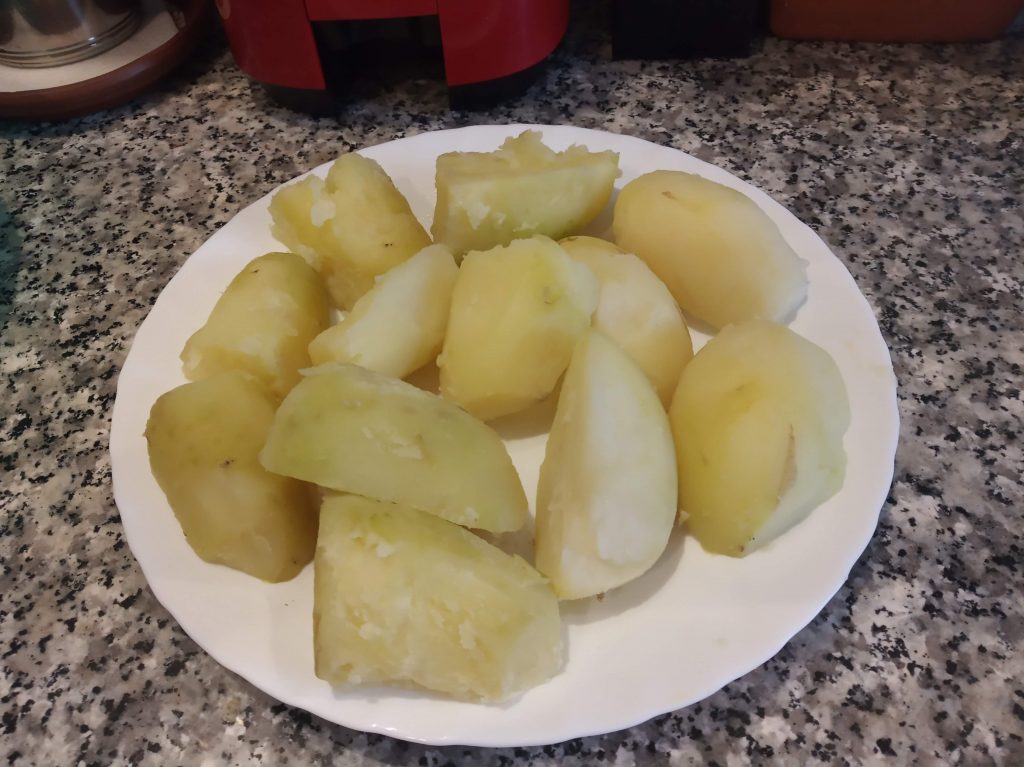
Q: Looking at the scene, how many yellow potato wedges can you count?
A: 12